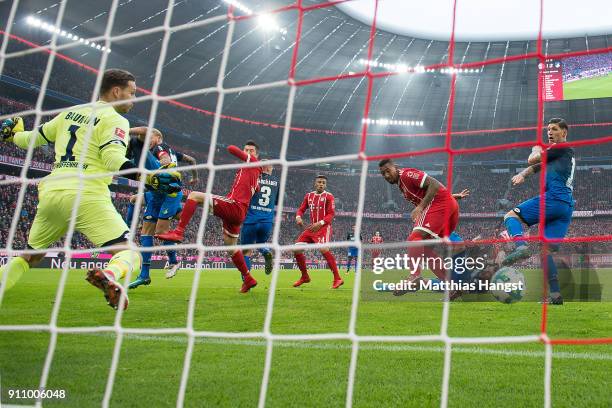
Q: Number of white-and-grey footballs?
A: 1